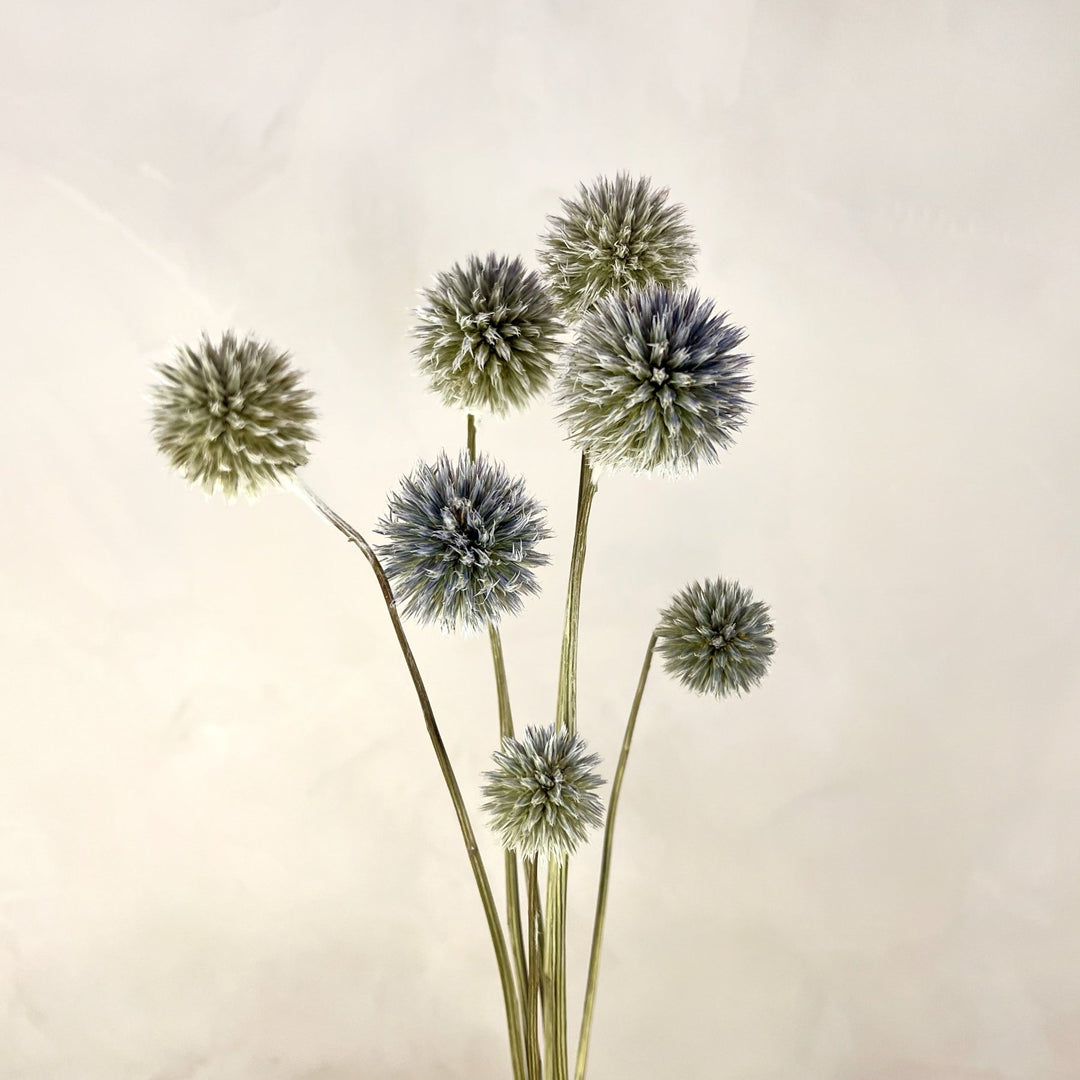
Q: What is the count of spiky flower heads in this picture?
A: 7